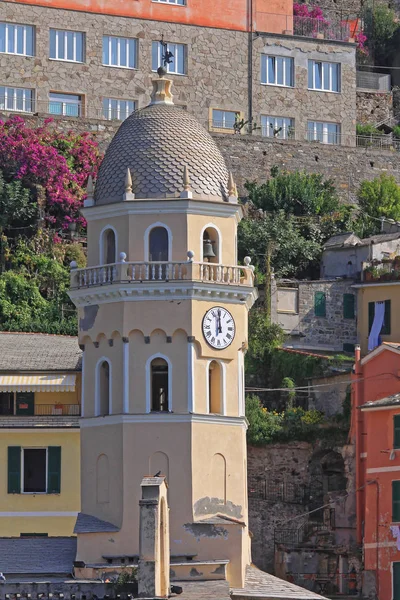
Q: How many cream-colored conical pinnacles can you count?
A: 4